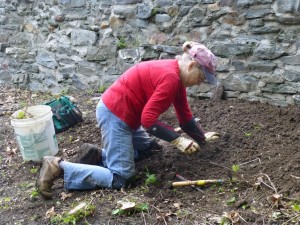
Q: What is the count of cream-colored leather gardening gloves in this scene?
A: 2